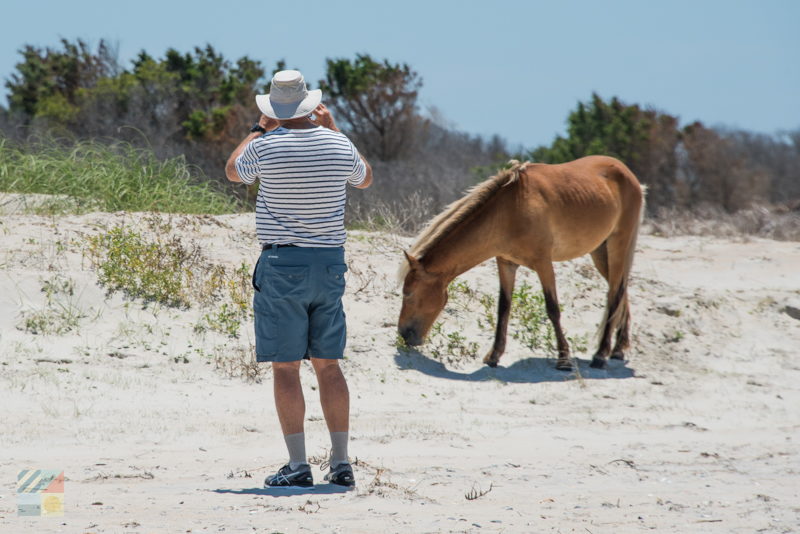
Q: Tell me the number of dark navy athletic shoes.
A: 2